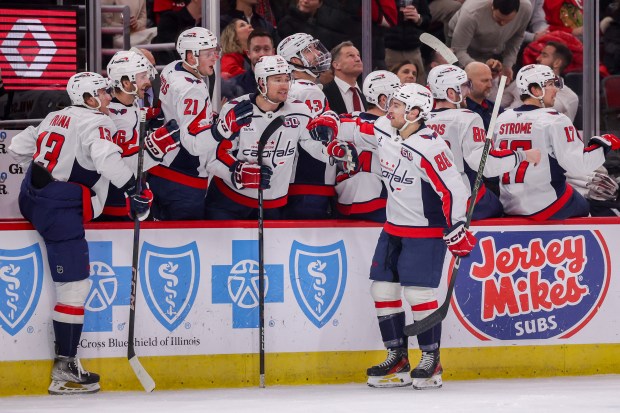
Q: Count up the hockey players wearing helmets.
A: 9